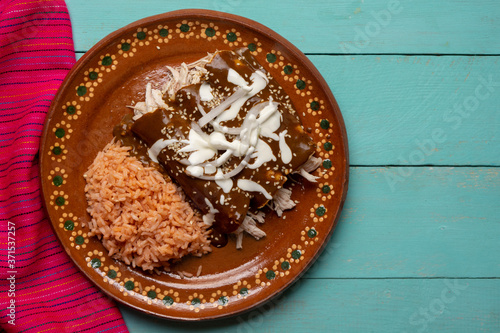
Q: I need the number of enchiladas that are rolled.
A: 3